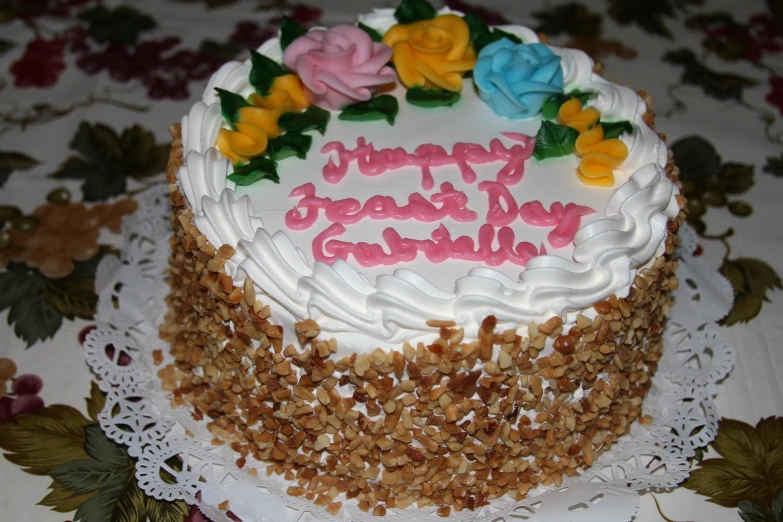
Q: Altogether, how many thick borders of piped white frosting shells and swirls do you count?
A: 1